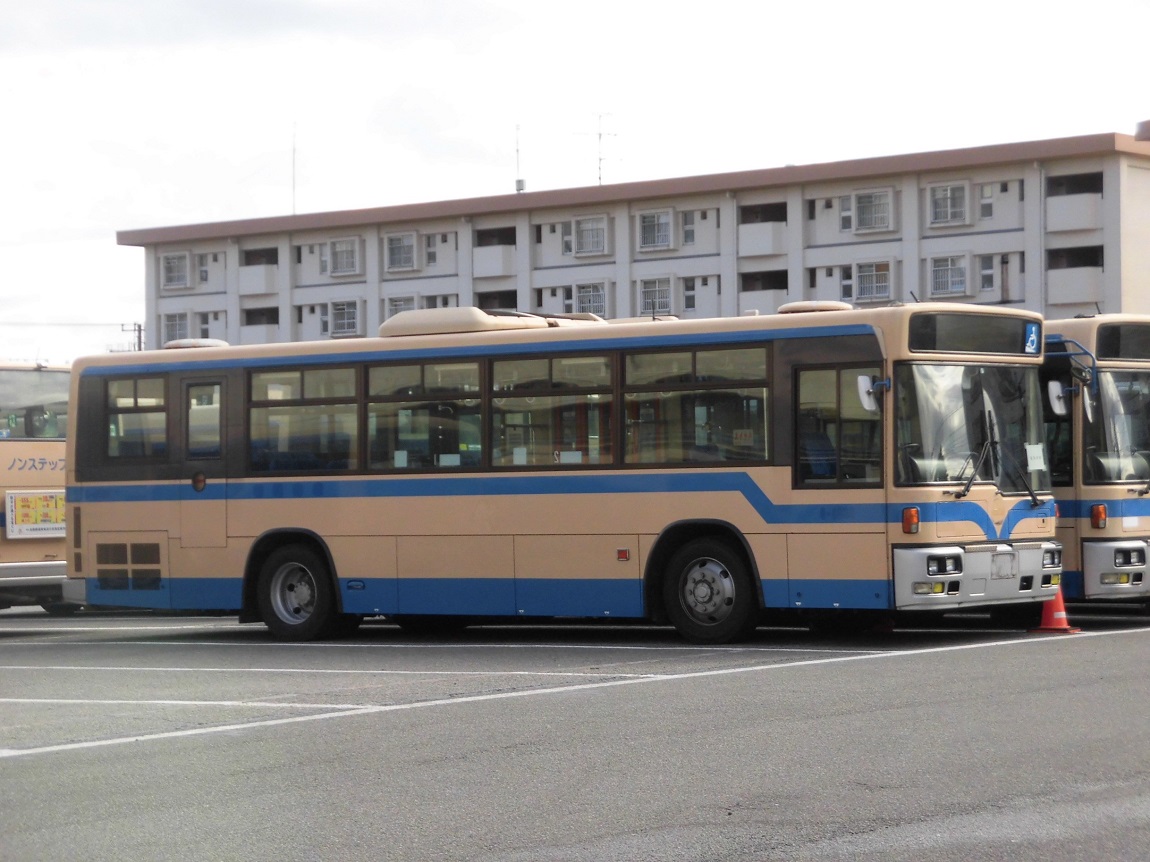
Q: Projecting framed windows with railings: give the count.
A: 14